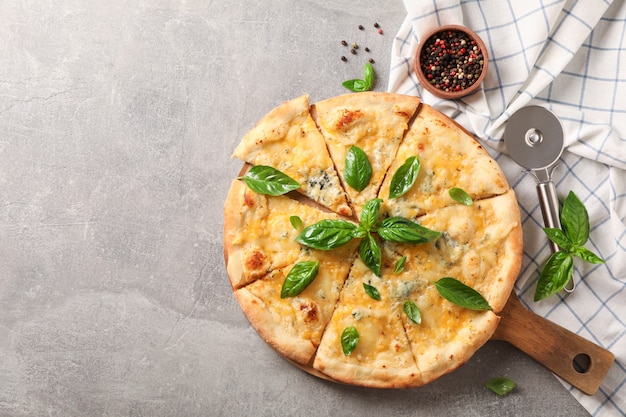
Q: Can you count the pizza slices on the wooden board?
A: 8